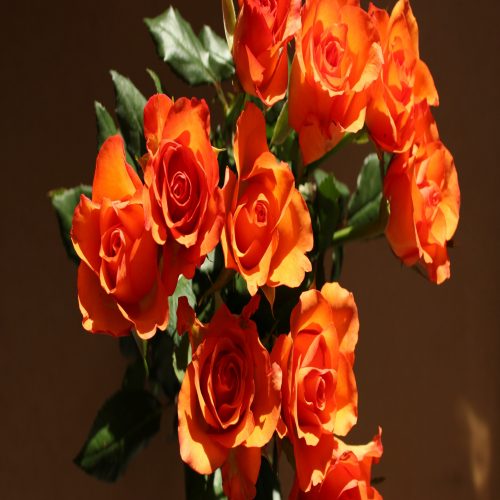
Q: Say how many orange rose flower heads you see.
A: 10